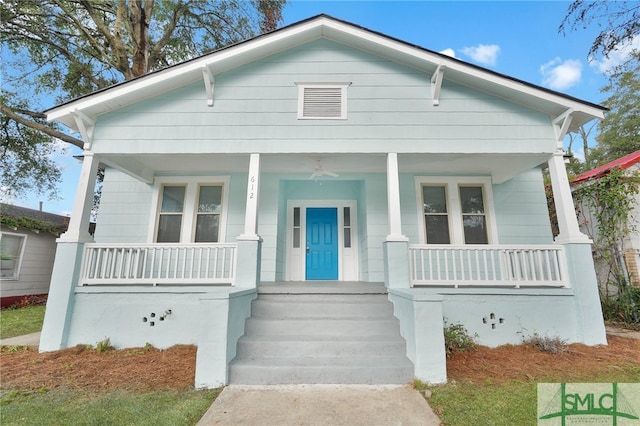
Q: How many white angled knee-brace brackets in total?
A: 4